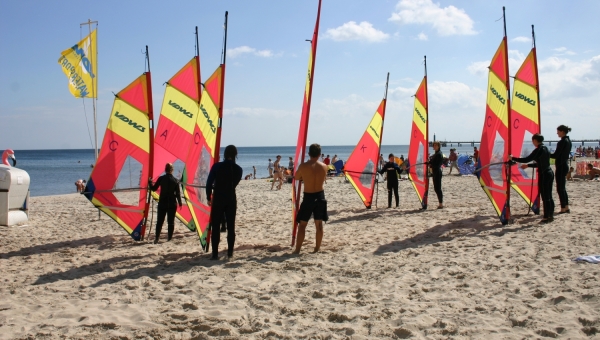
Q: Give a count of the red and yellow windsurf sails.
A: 8